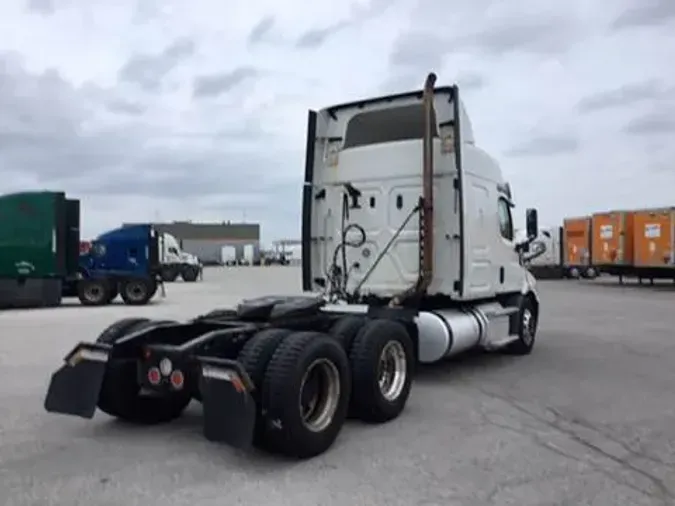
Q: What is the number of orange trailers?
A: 3